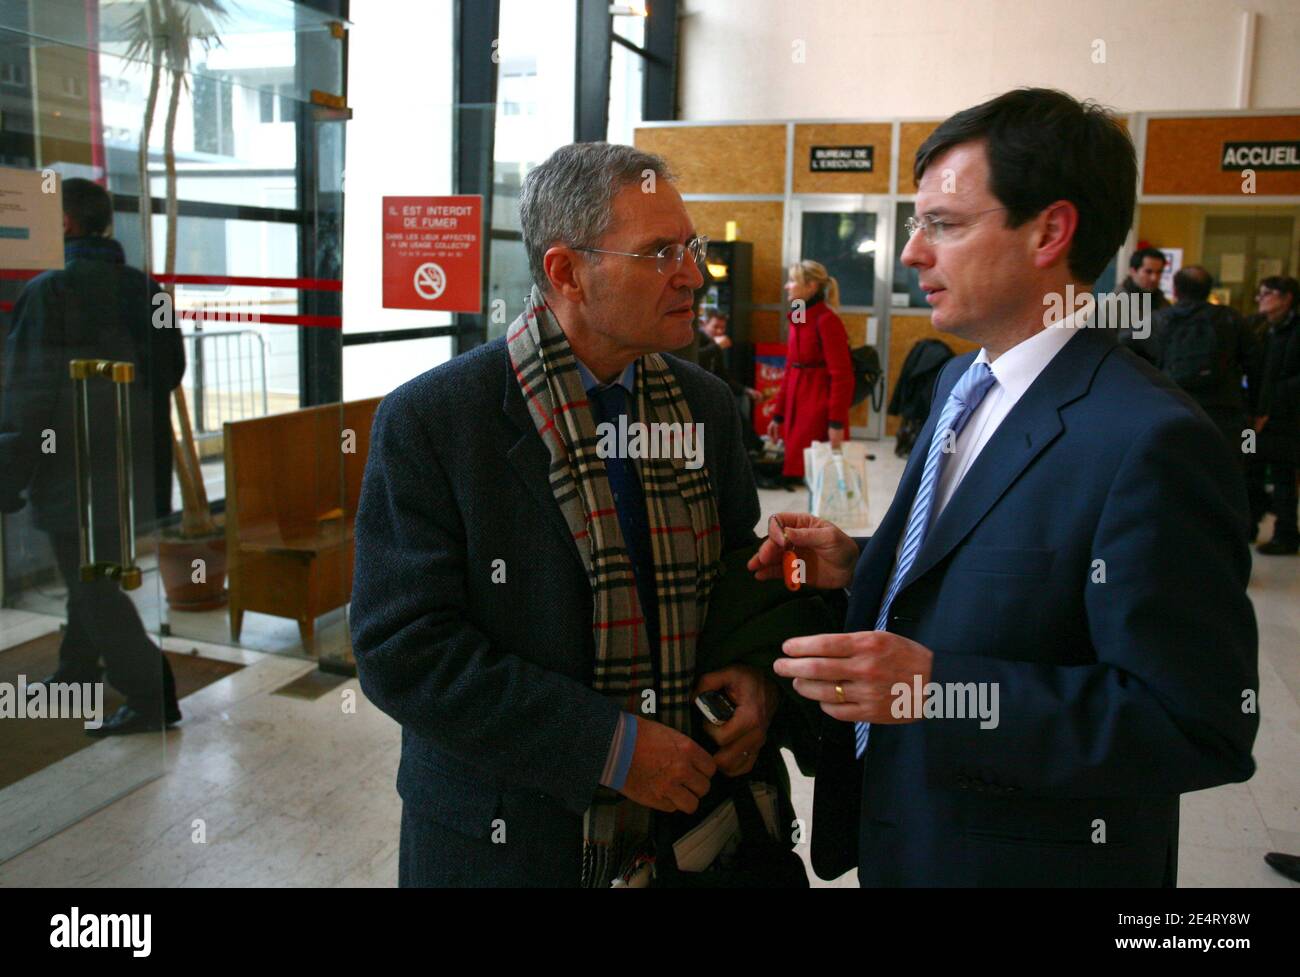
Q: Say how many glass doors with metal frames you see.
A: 1